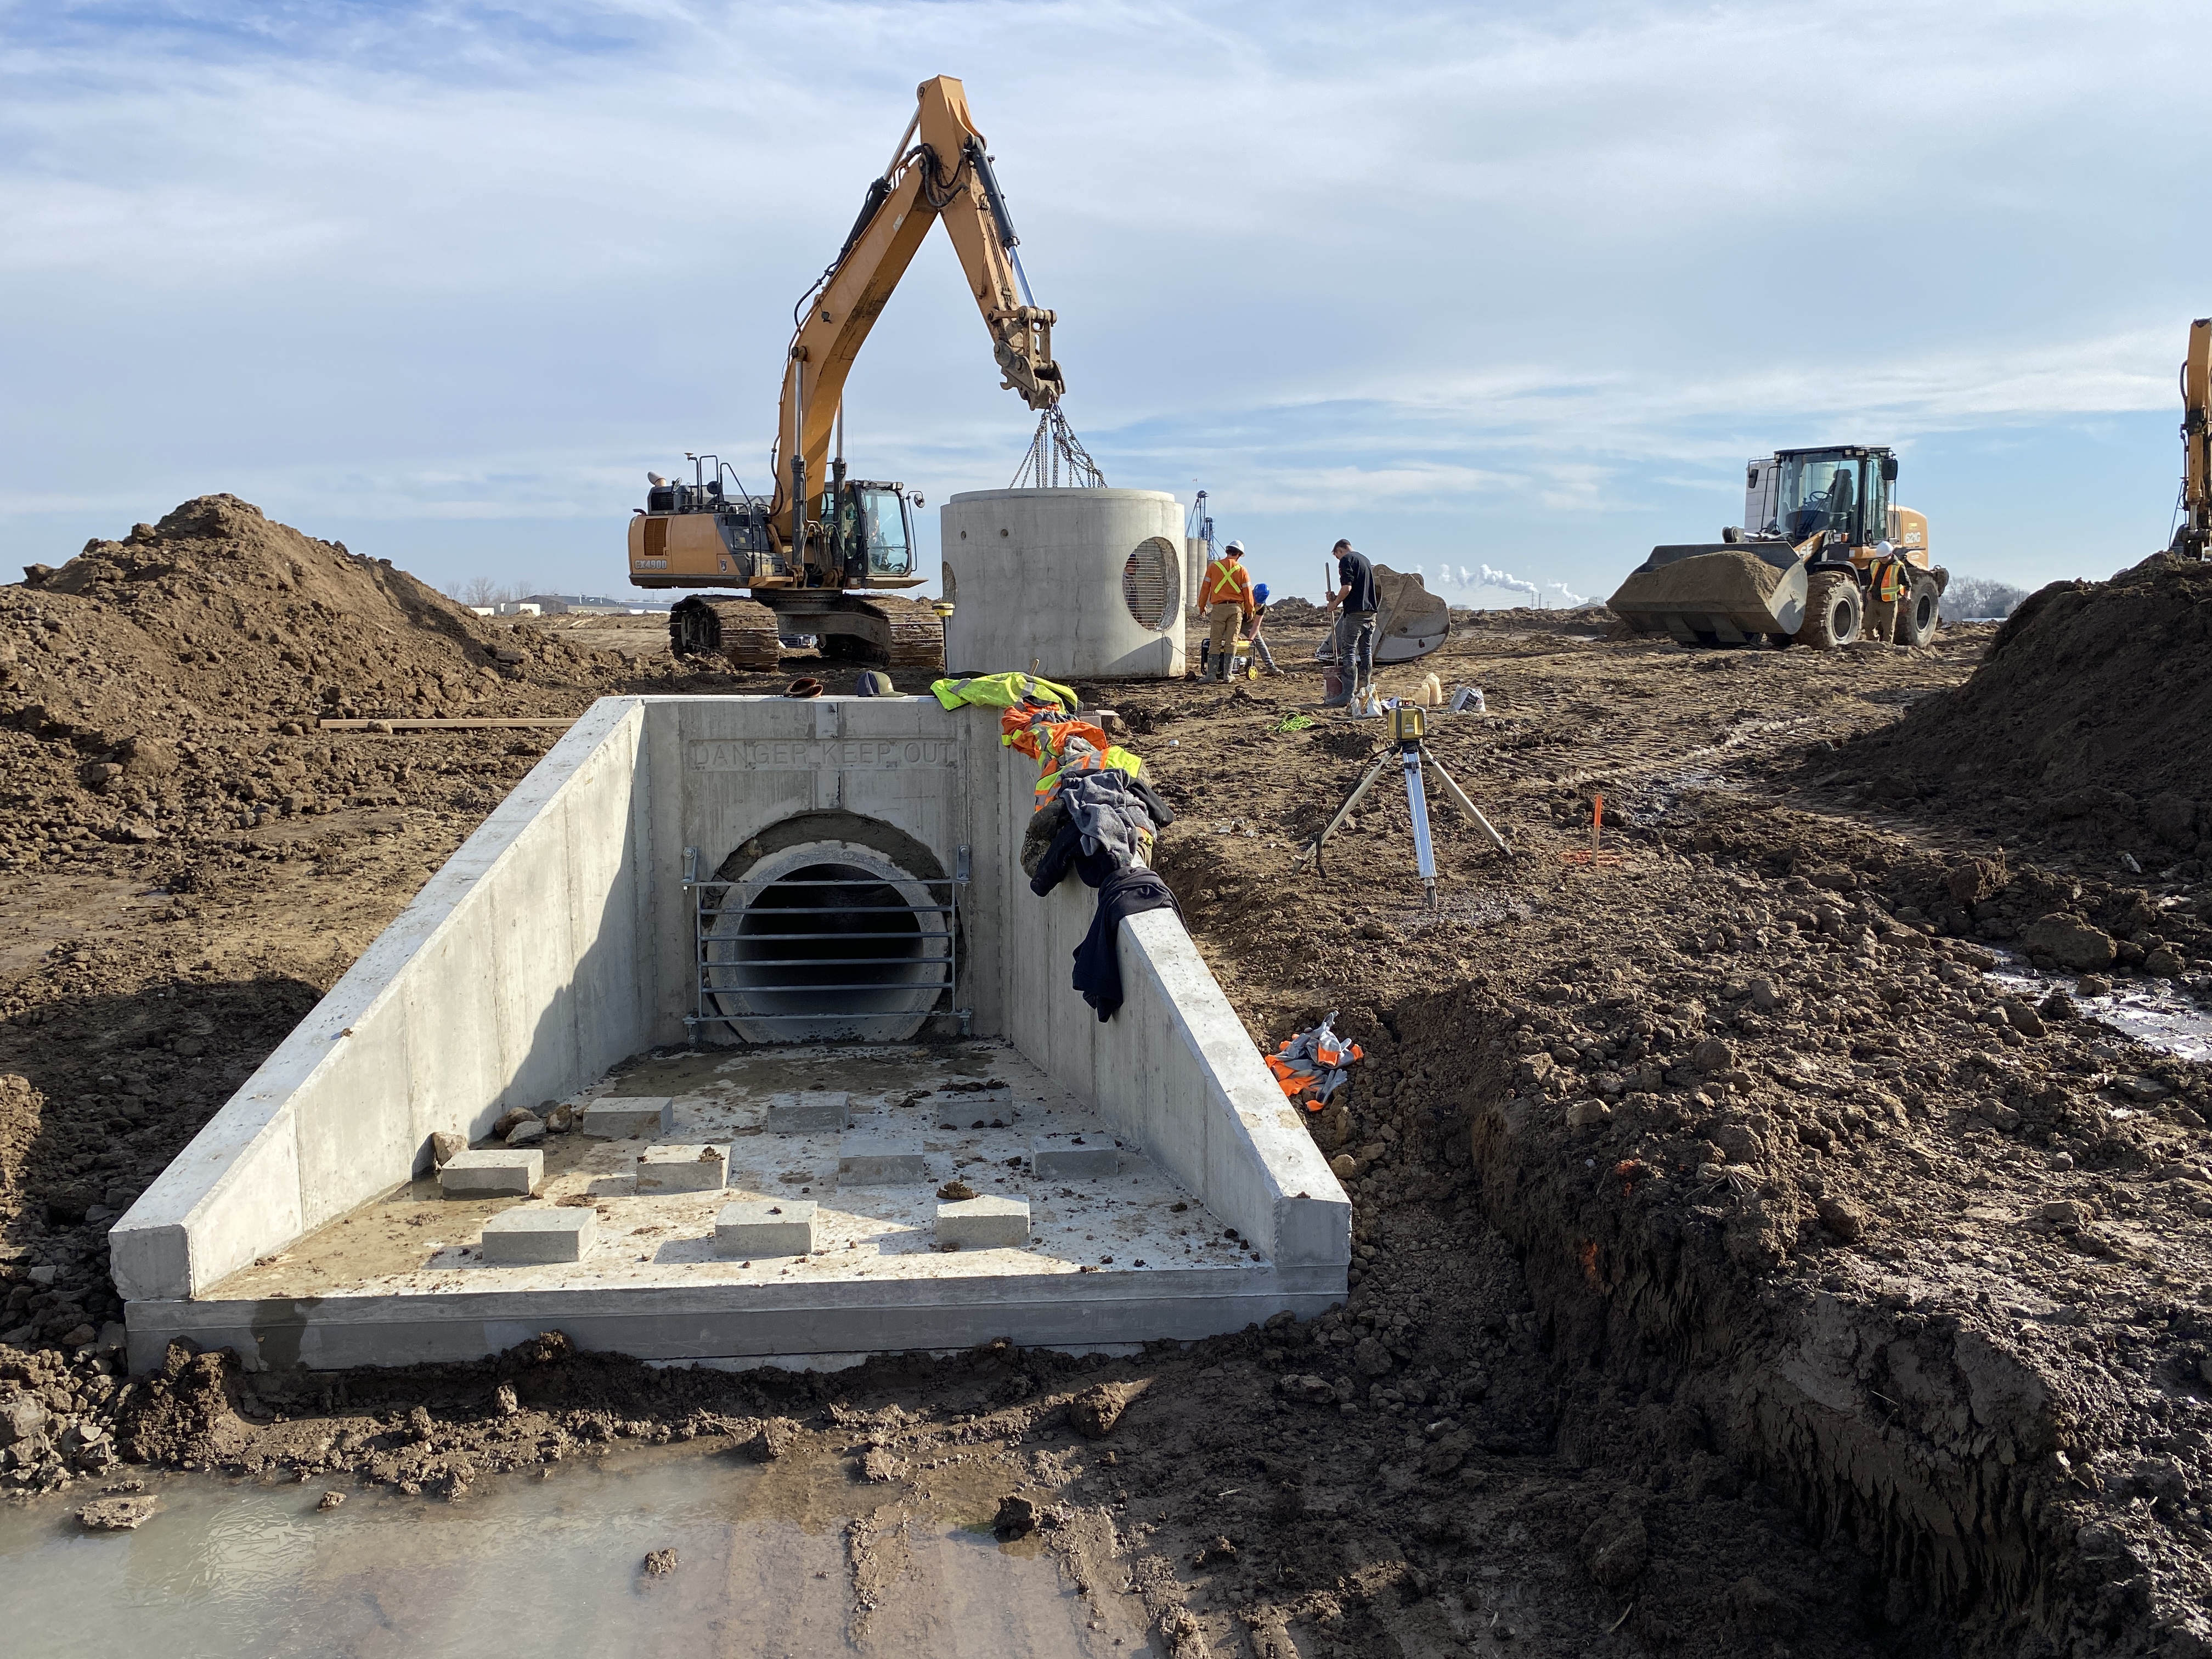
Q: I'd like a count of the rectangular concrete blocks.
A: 10